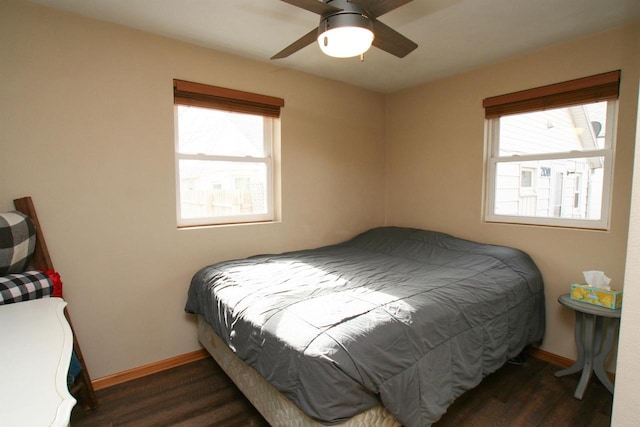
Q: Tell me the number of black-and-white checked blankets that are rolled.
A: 2